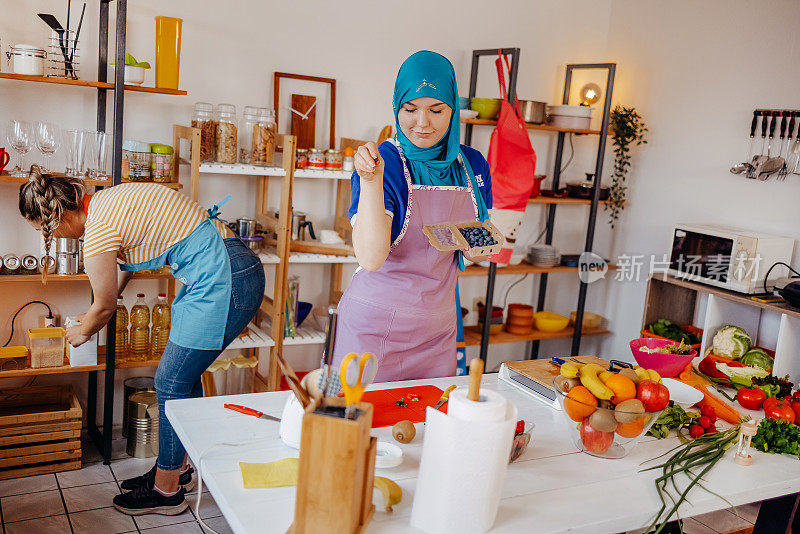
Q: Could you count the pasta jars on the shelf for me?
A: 4